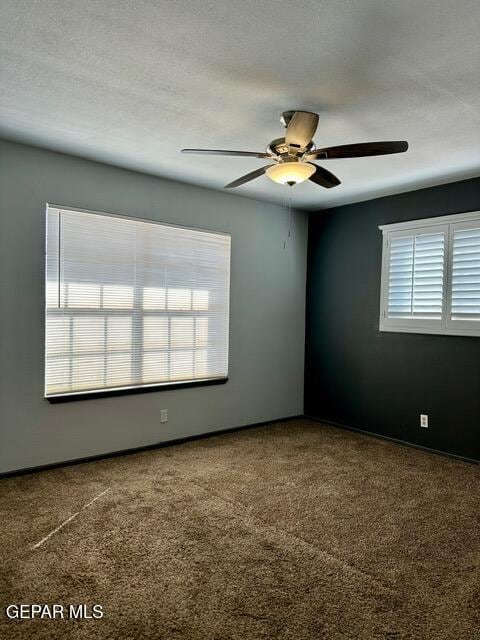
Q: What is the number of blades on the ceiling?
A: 5